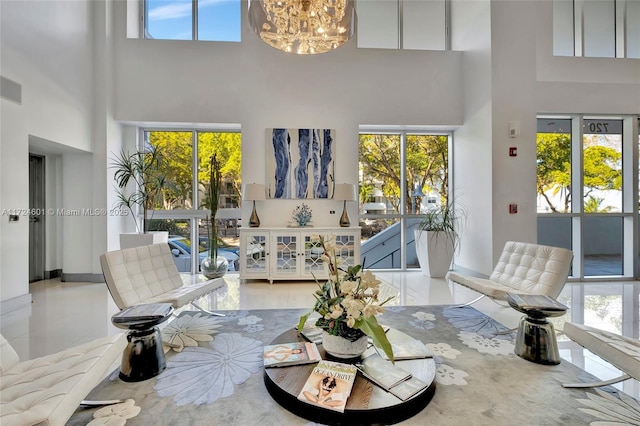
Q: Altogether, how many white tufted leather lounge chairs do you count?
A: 4